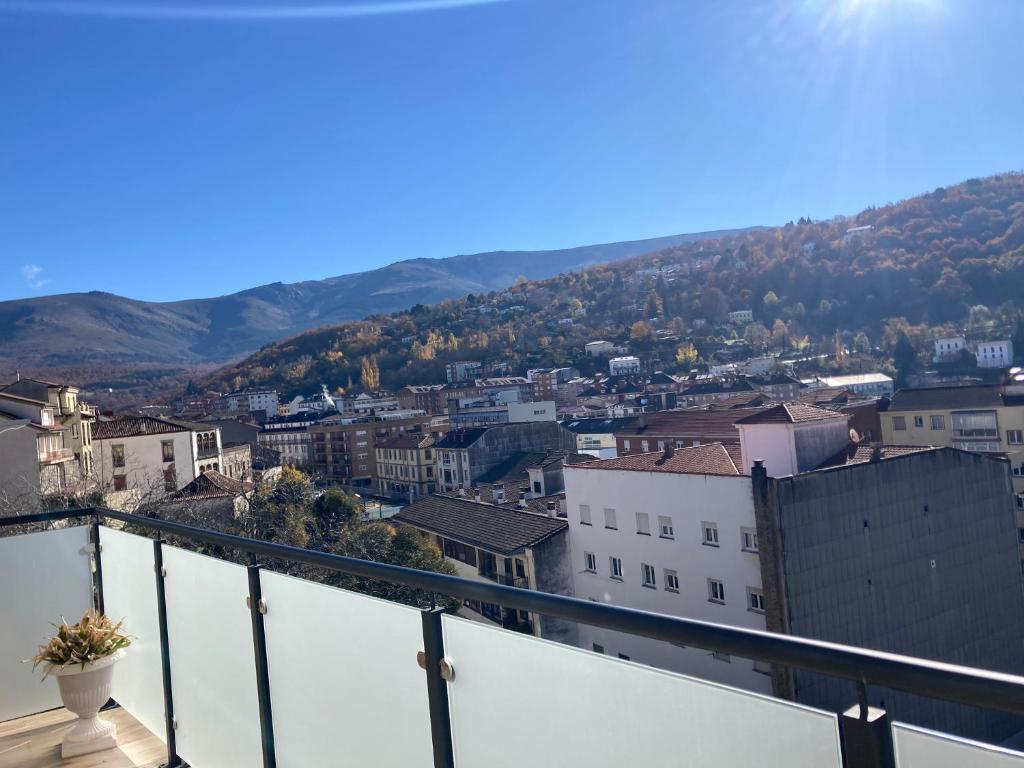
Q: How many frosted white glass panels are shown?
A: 6